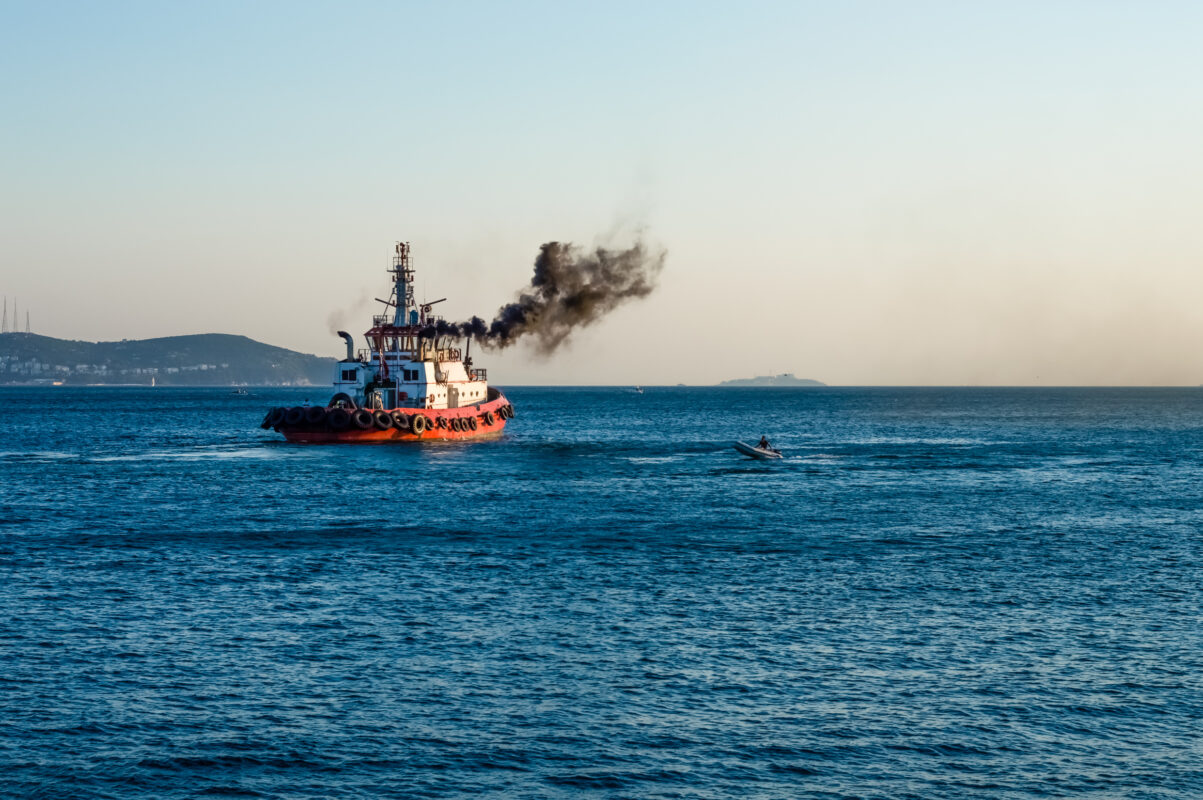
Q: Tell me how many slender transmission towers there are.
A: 3